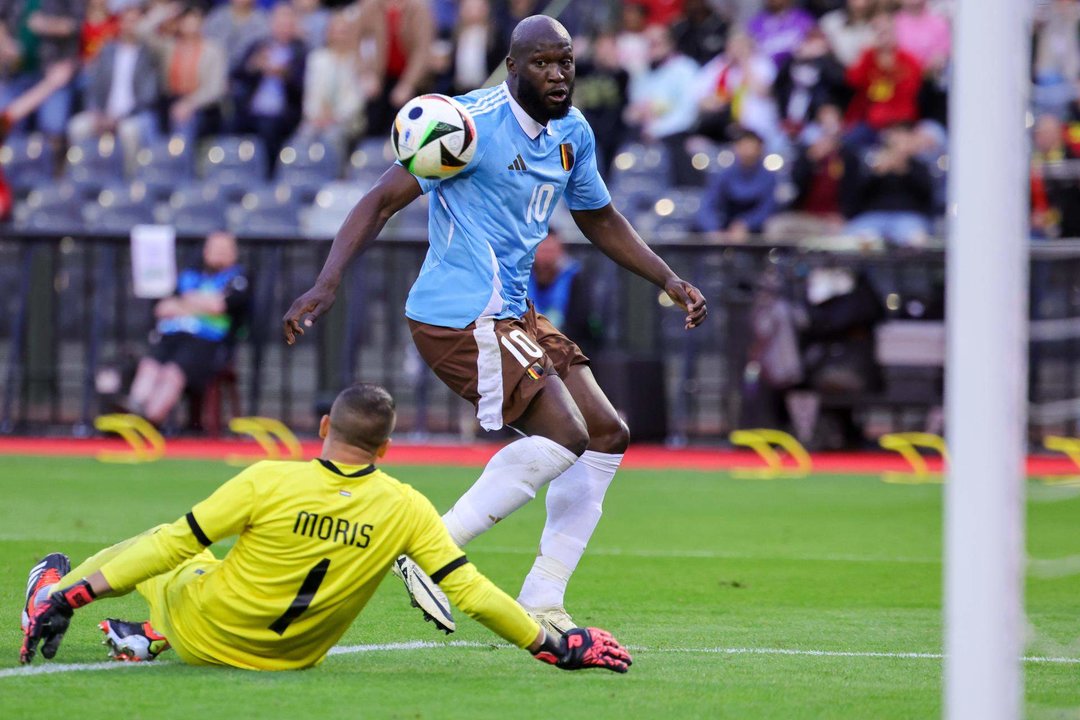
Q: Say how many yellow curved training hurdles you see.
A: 5